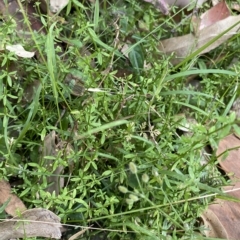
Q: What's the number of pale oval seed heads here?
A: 5